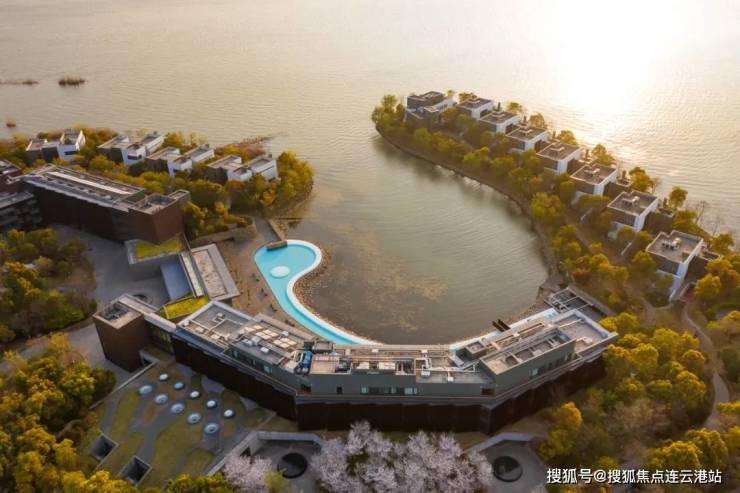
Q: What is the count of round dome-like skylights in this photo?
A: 10